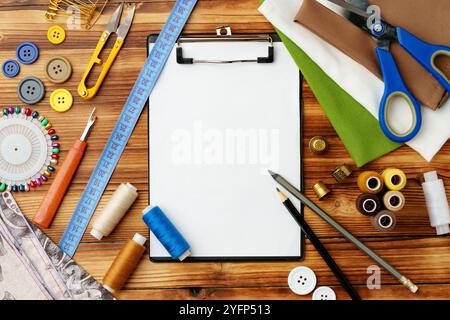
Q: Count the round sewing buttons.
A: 8